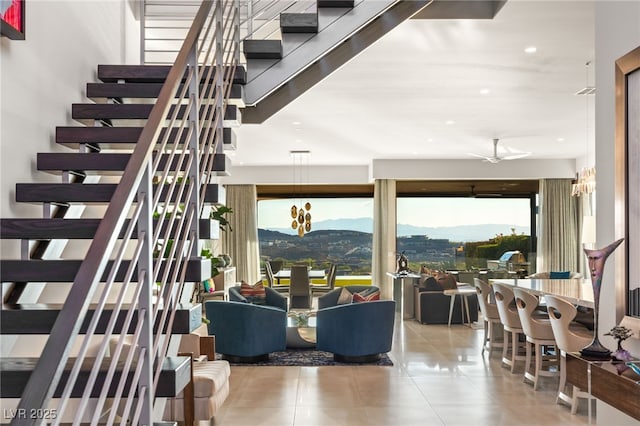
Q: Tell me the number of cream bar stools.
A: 4